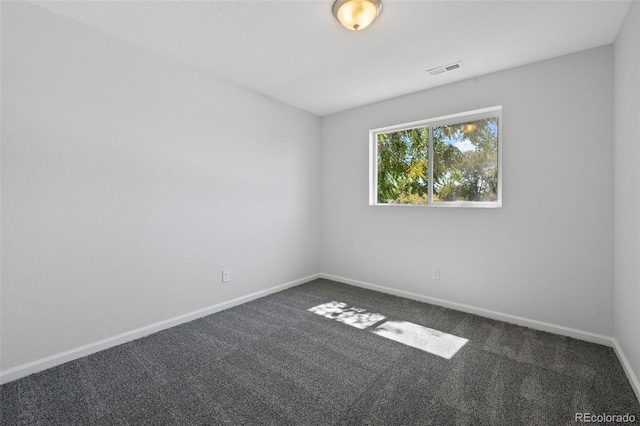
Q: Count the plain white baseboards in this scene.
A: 3